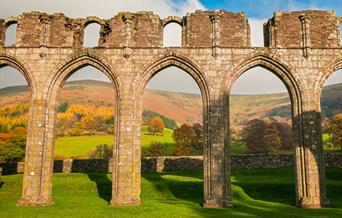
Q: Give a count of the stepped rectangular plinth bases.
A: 4